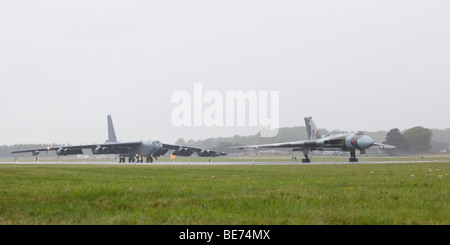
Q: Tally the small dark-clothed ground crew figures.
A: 0